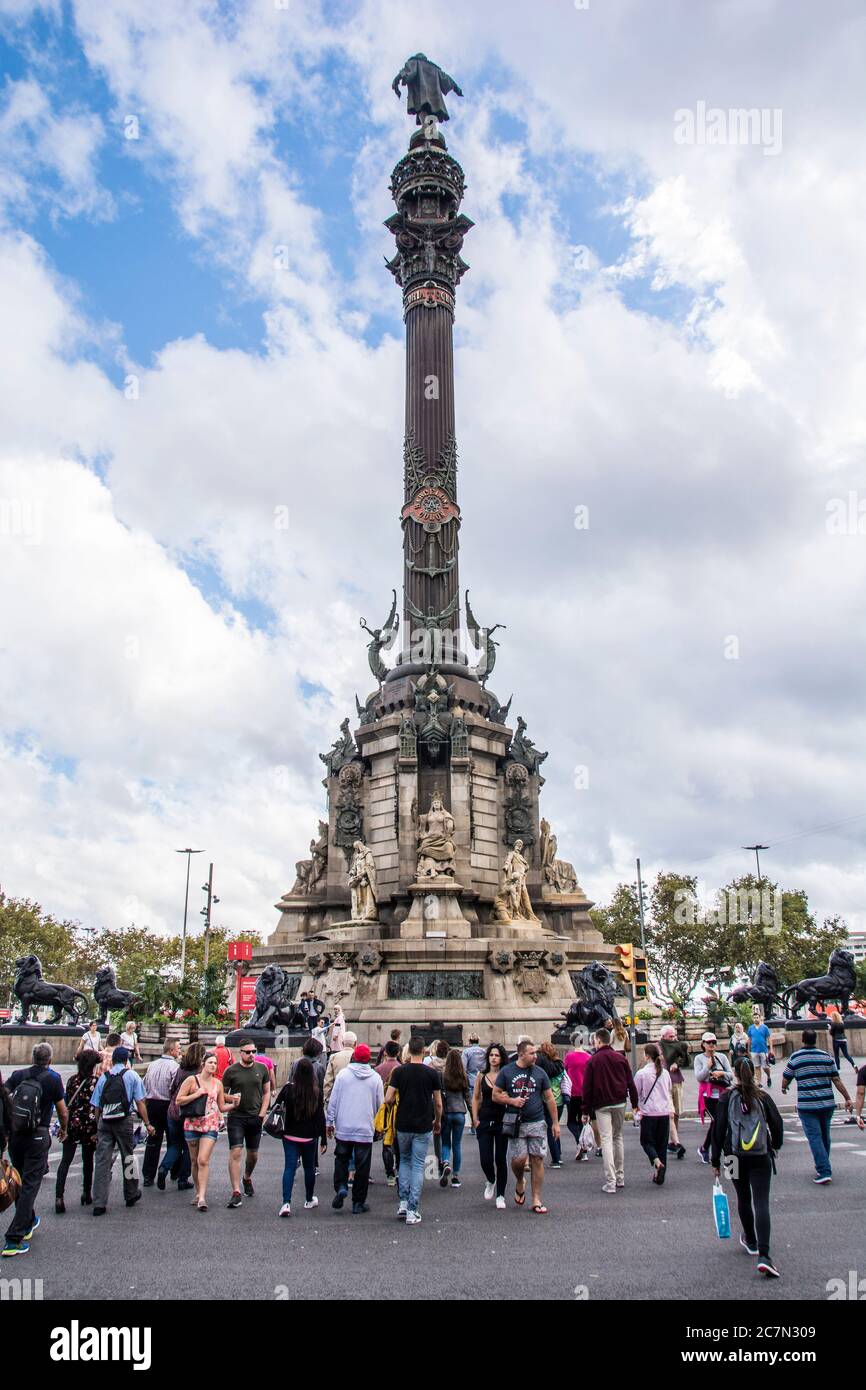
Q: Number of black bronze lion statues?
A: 6